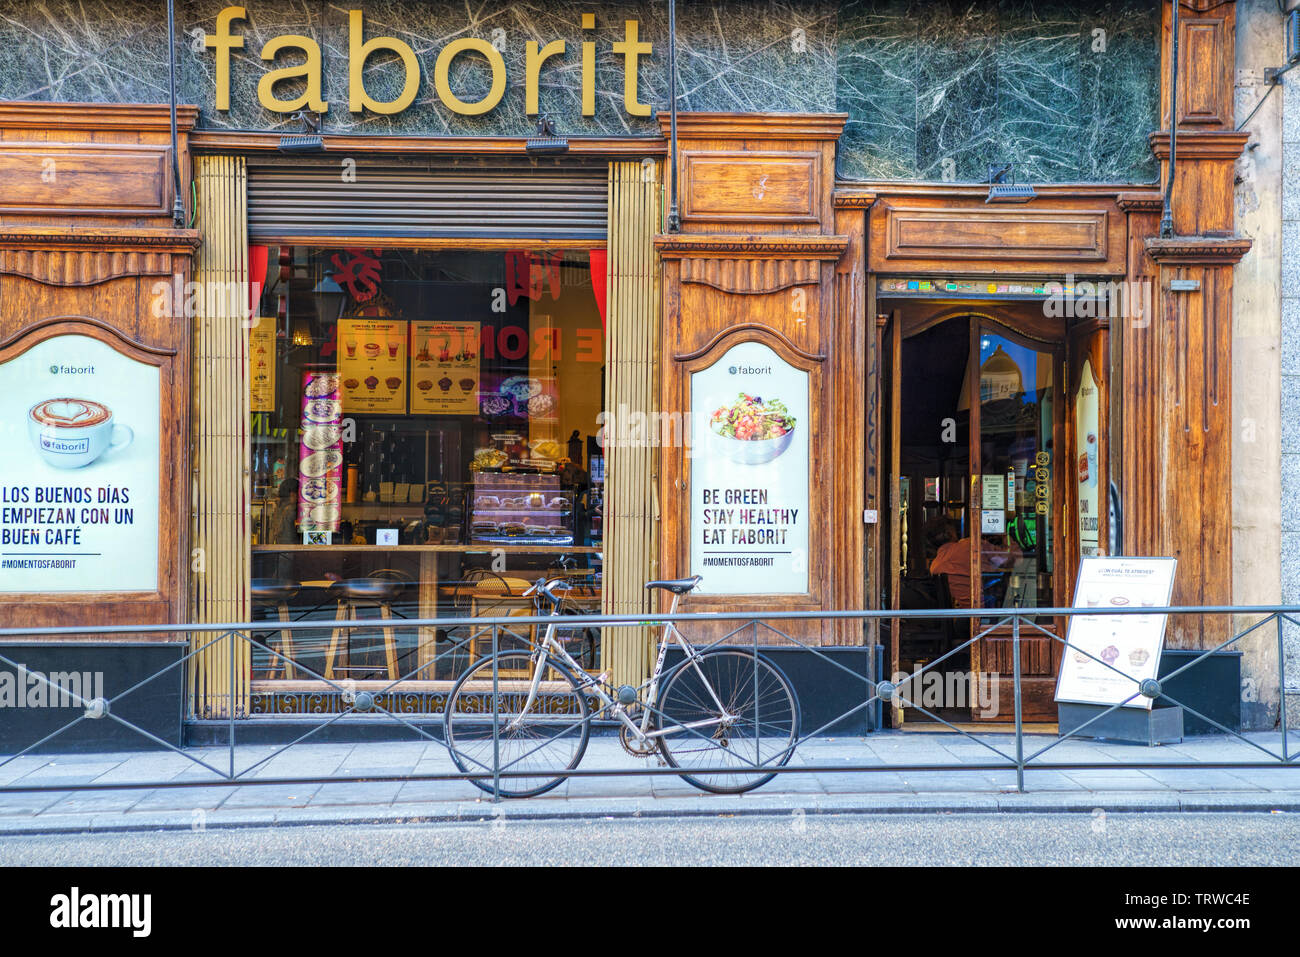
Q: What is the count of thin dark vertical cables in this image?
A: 3